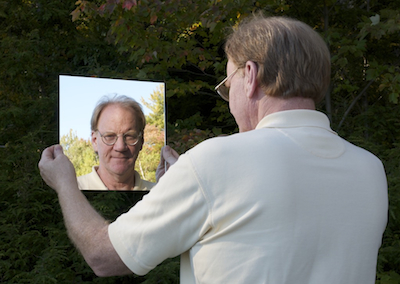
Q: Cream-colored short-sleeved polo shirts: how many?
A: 1